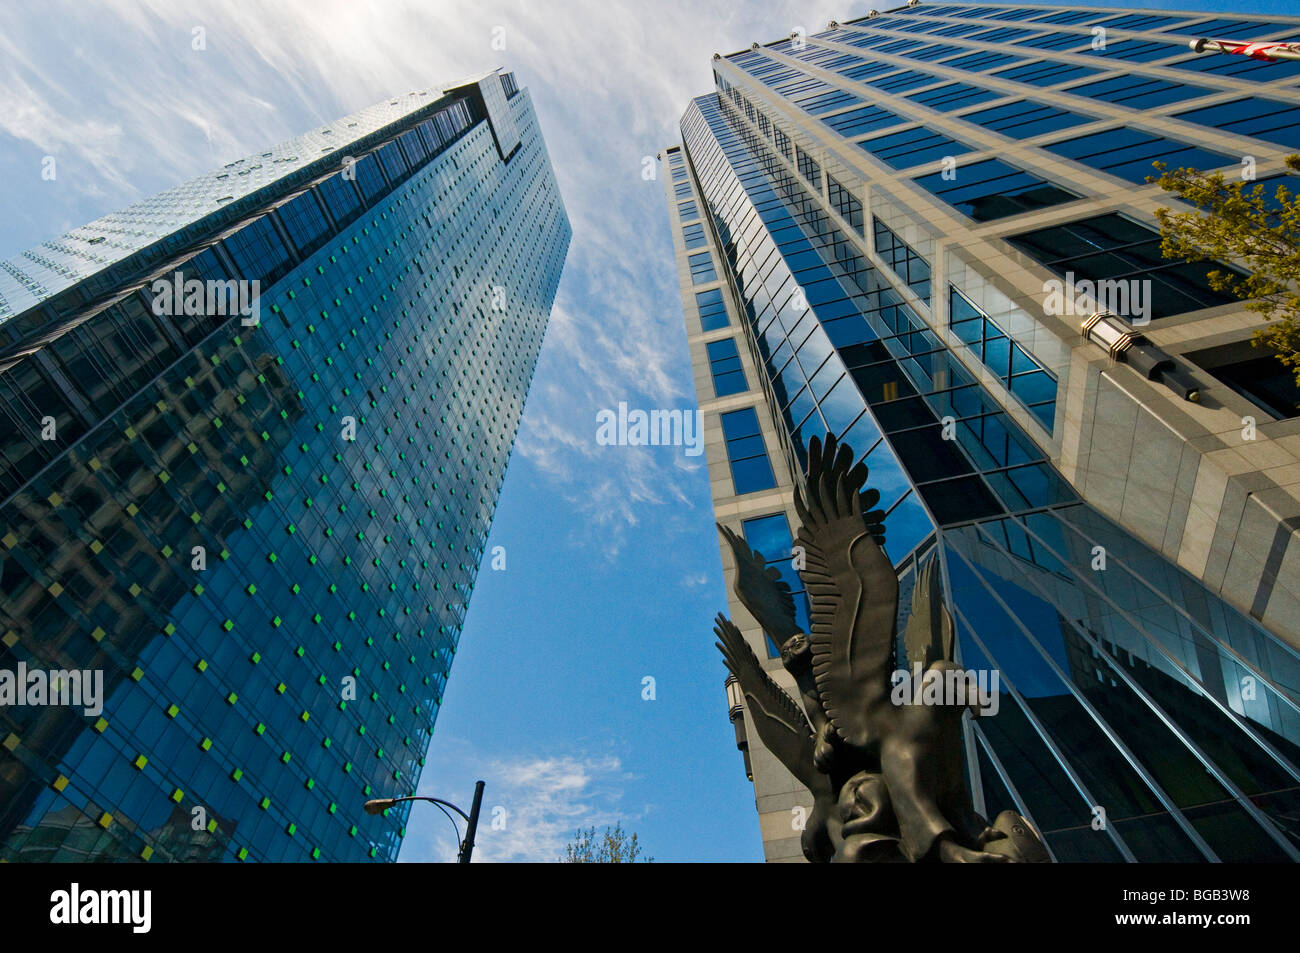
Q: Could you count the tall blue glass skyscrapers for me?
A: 2